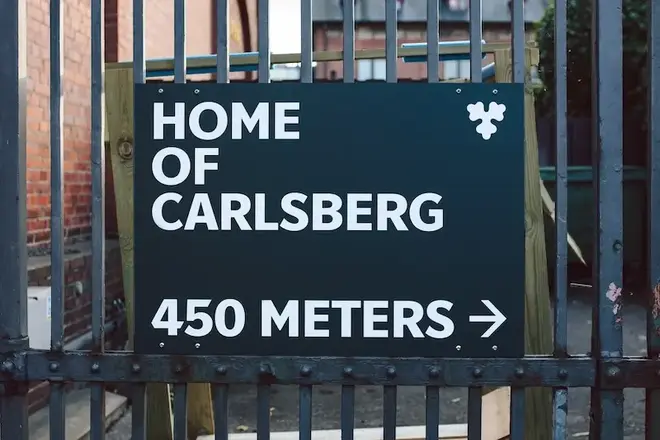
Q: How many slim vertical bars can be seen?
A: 13